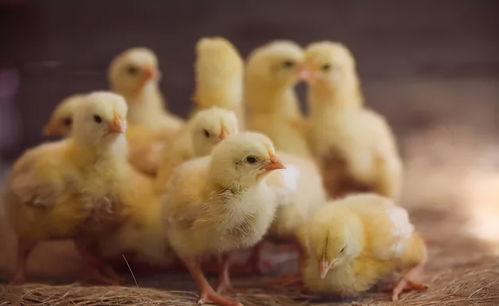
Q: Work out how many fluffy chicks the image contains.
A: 9